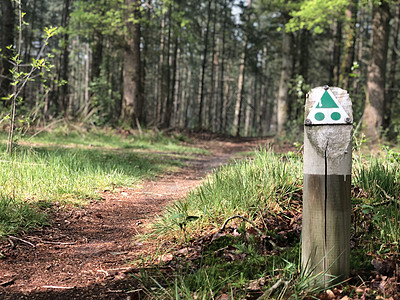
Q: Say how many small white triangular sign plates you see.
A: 1